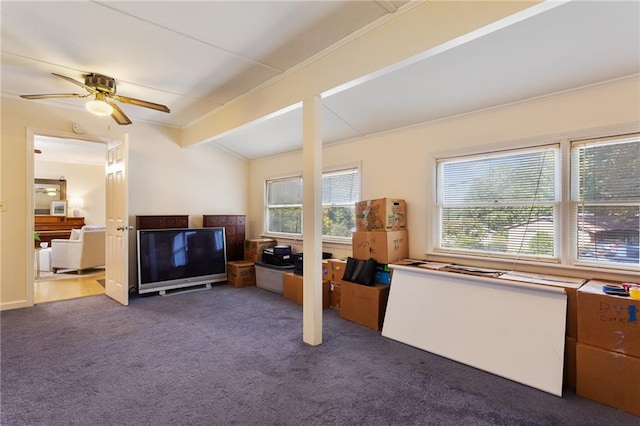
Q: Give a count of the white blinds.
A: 4